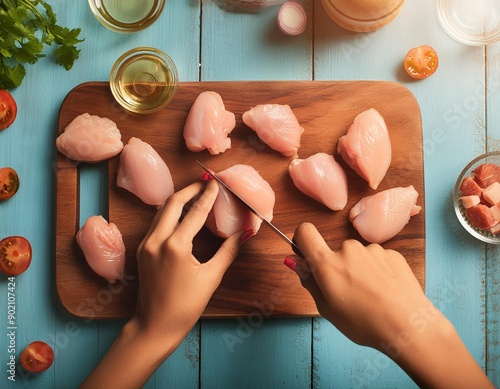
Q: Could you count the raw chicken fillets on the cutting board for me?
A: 9